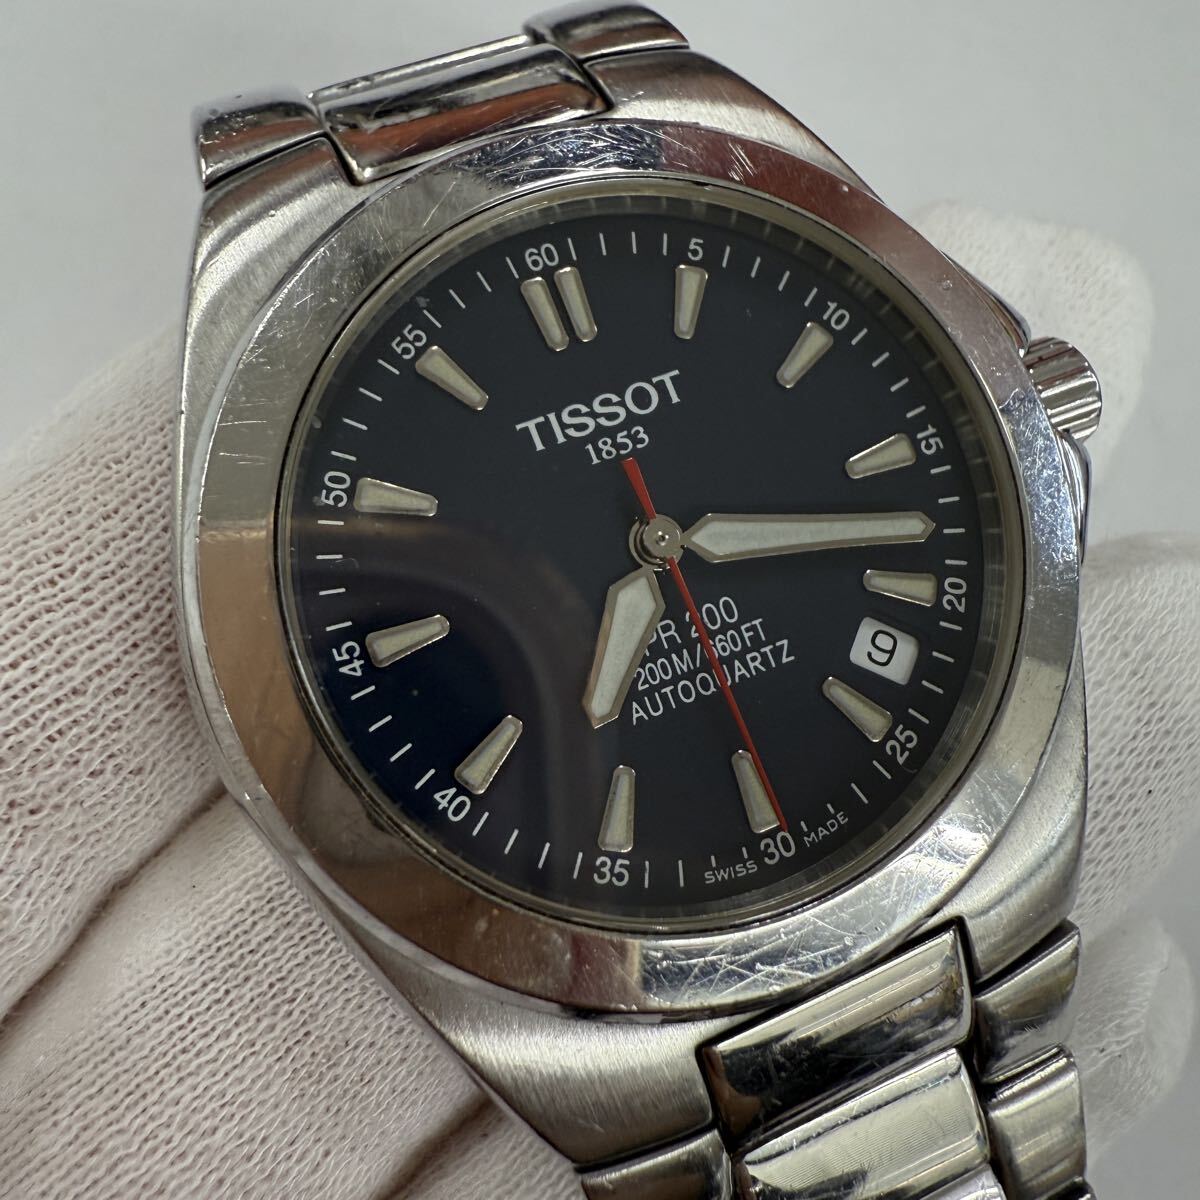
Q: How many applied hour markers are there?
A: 13